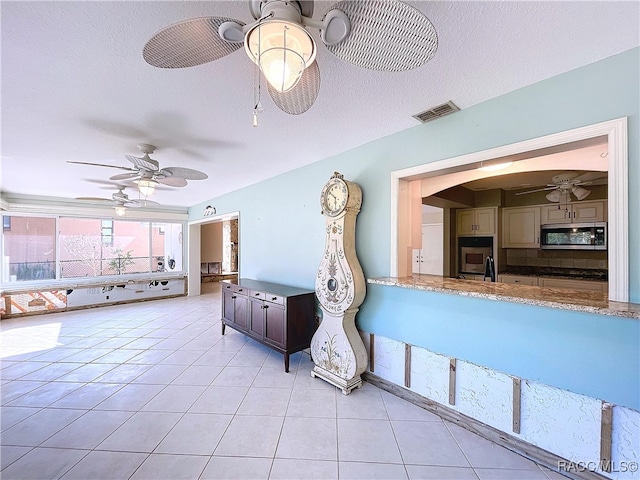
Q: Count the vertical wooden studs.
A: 5